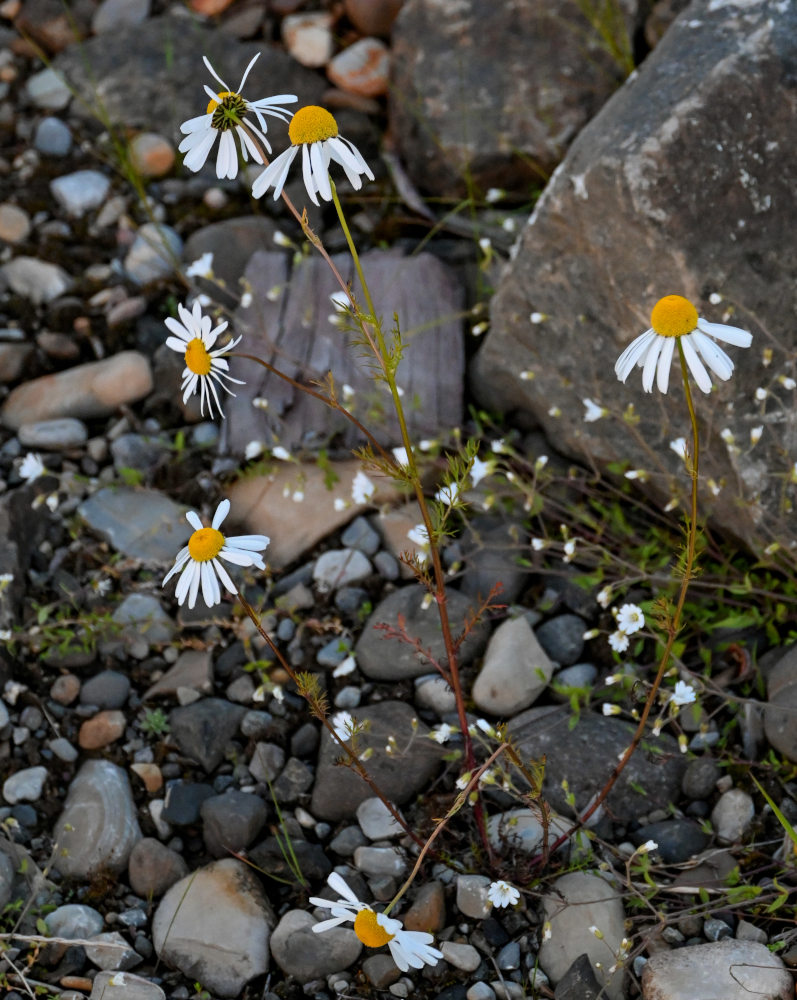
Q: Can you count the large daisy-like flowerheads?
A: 6